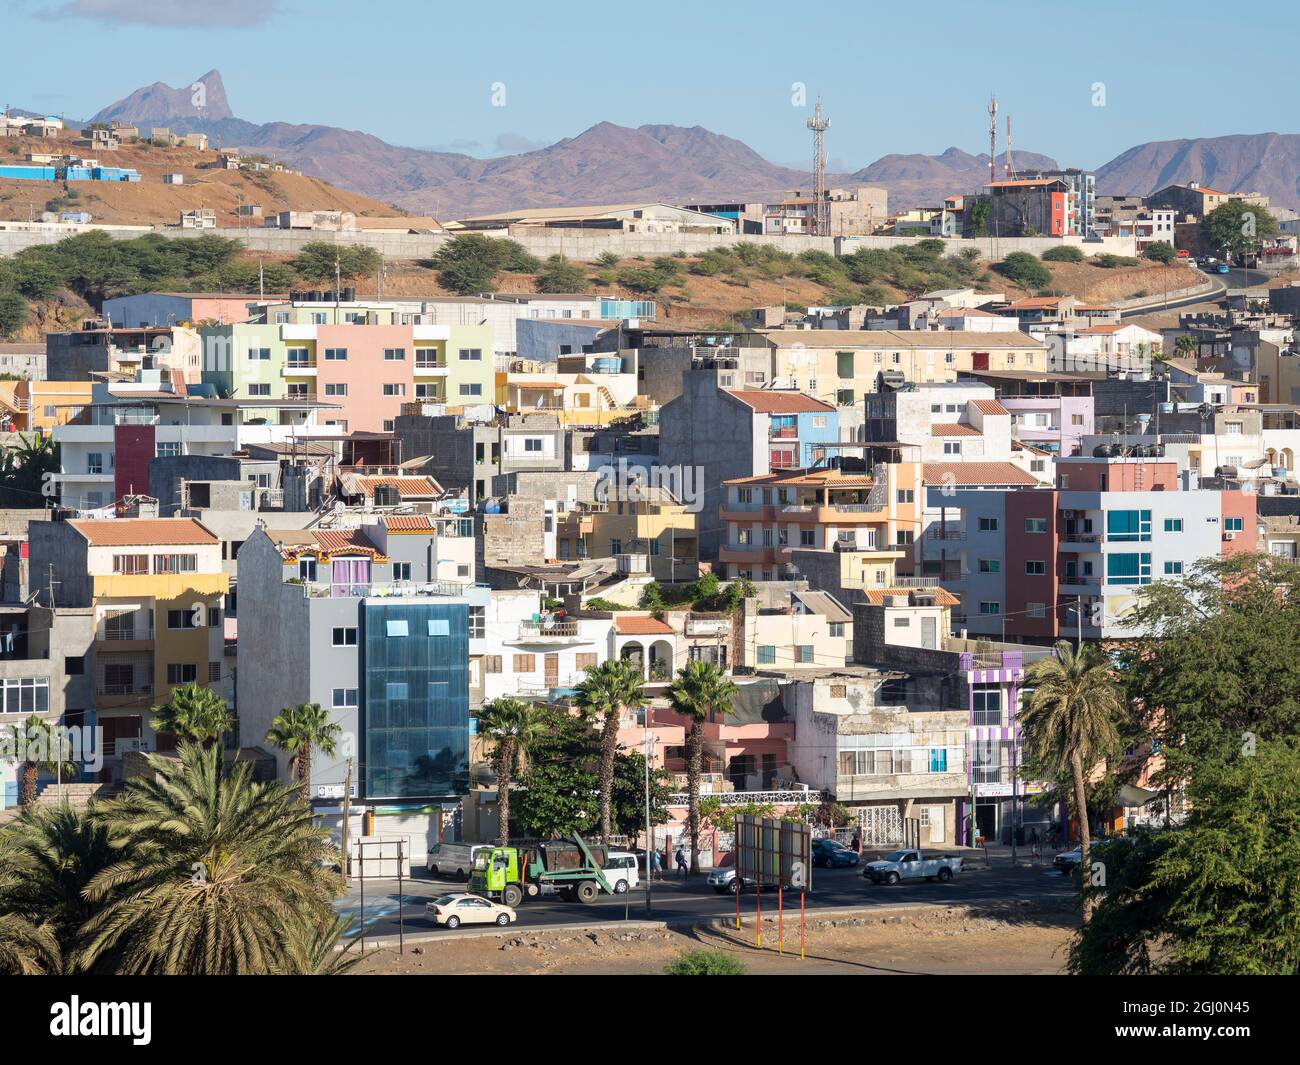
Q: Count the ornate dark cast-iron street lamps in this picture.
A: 0